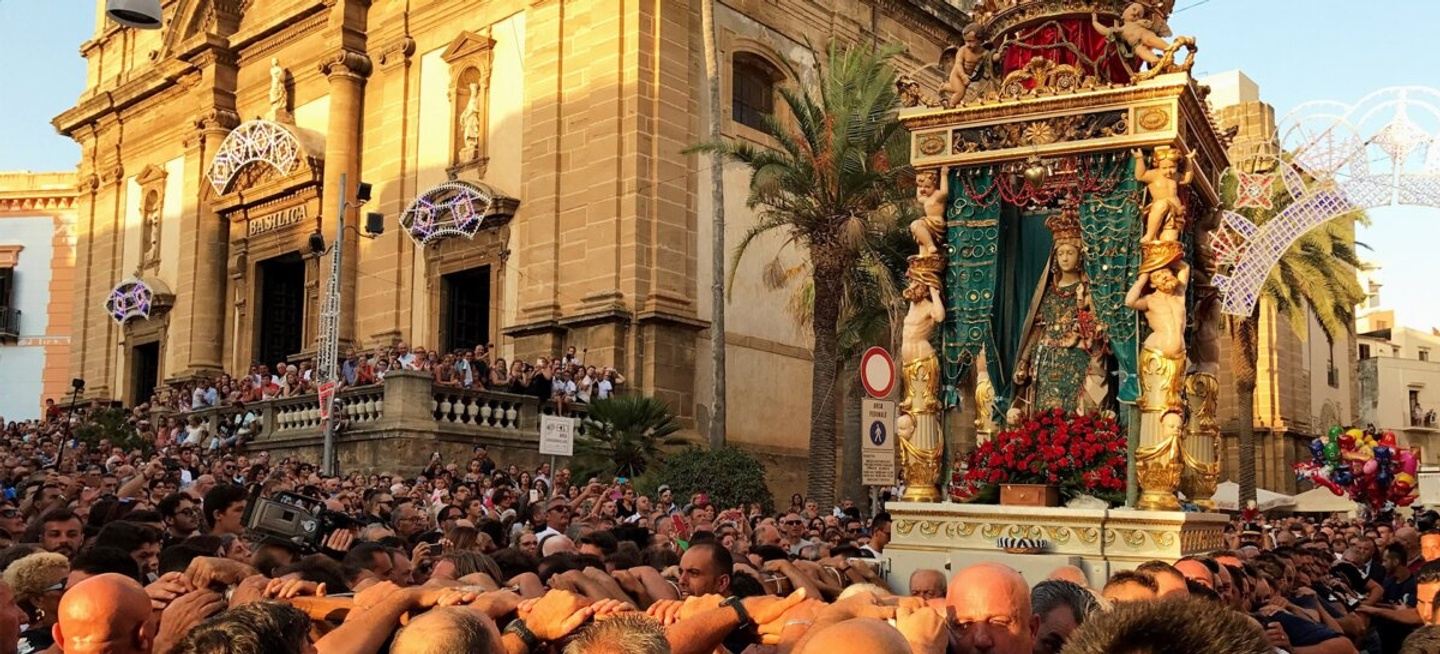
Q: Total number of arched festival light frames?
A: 4